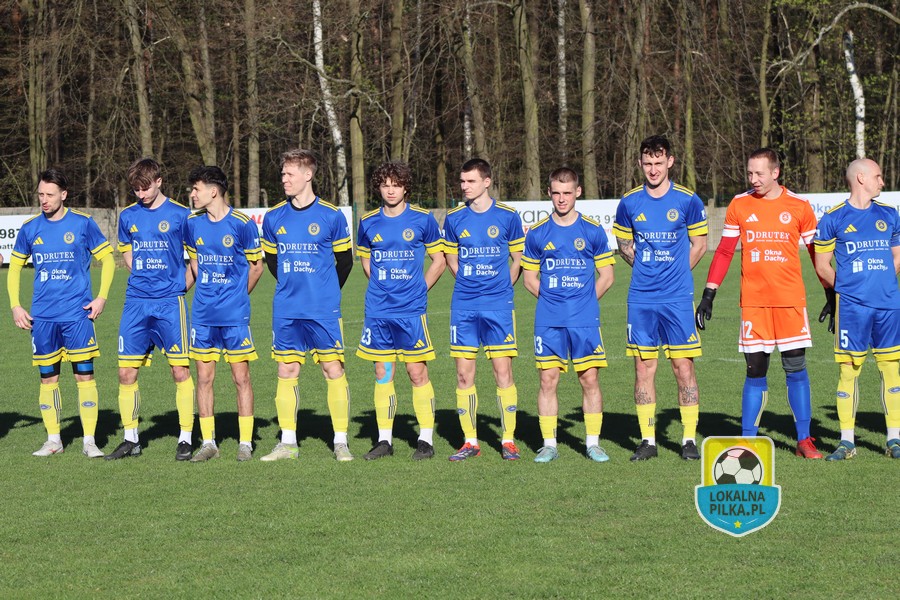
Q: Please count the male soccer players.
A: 10